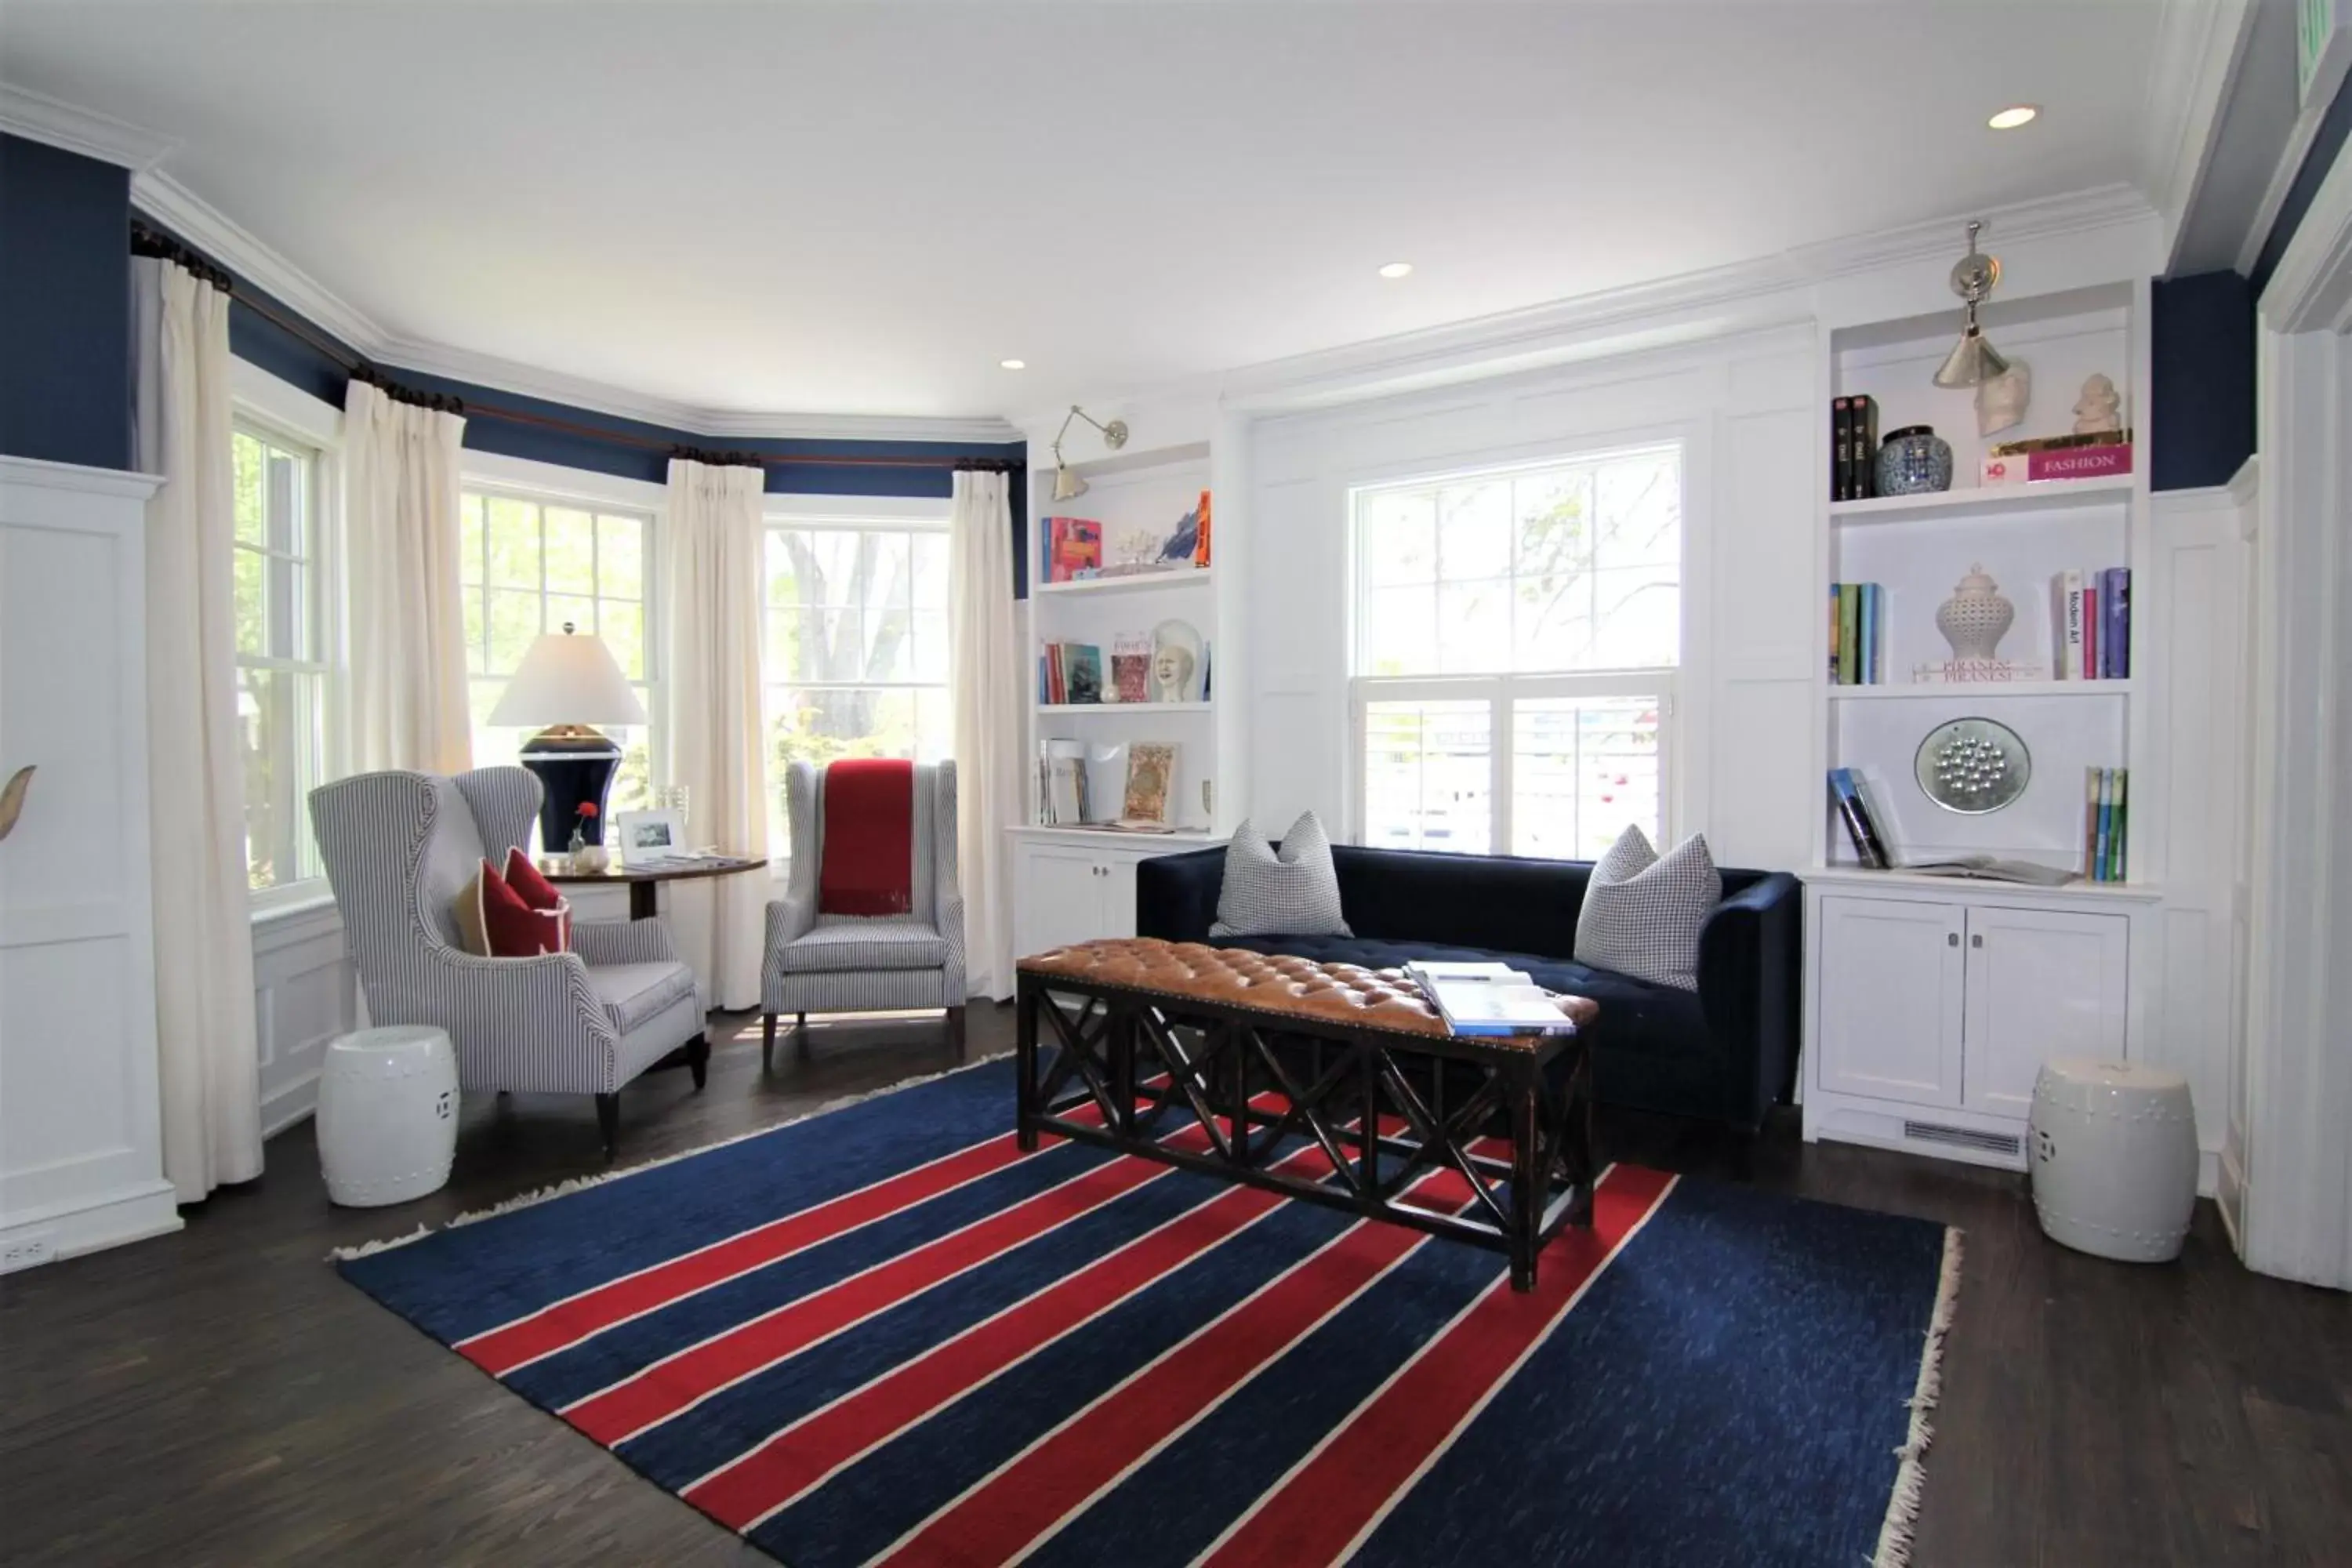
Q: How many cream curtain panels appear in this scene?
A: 4